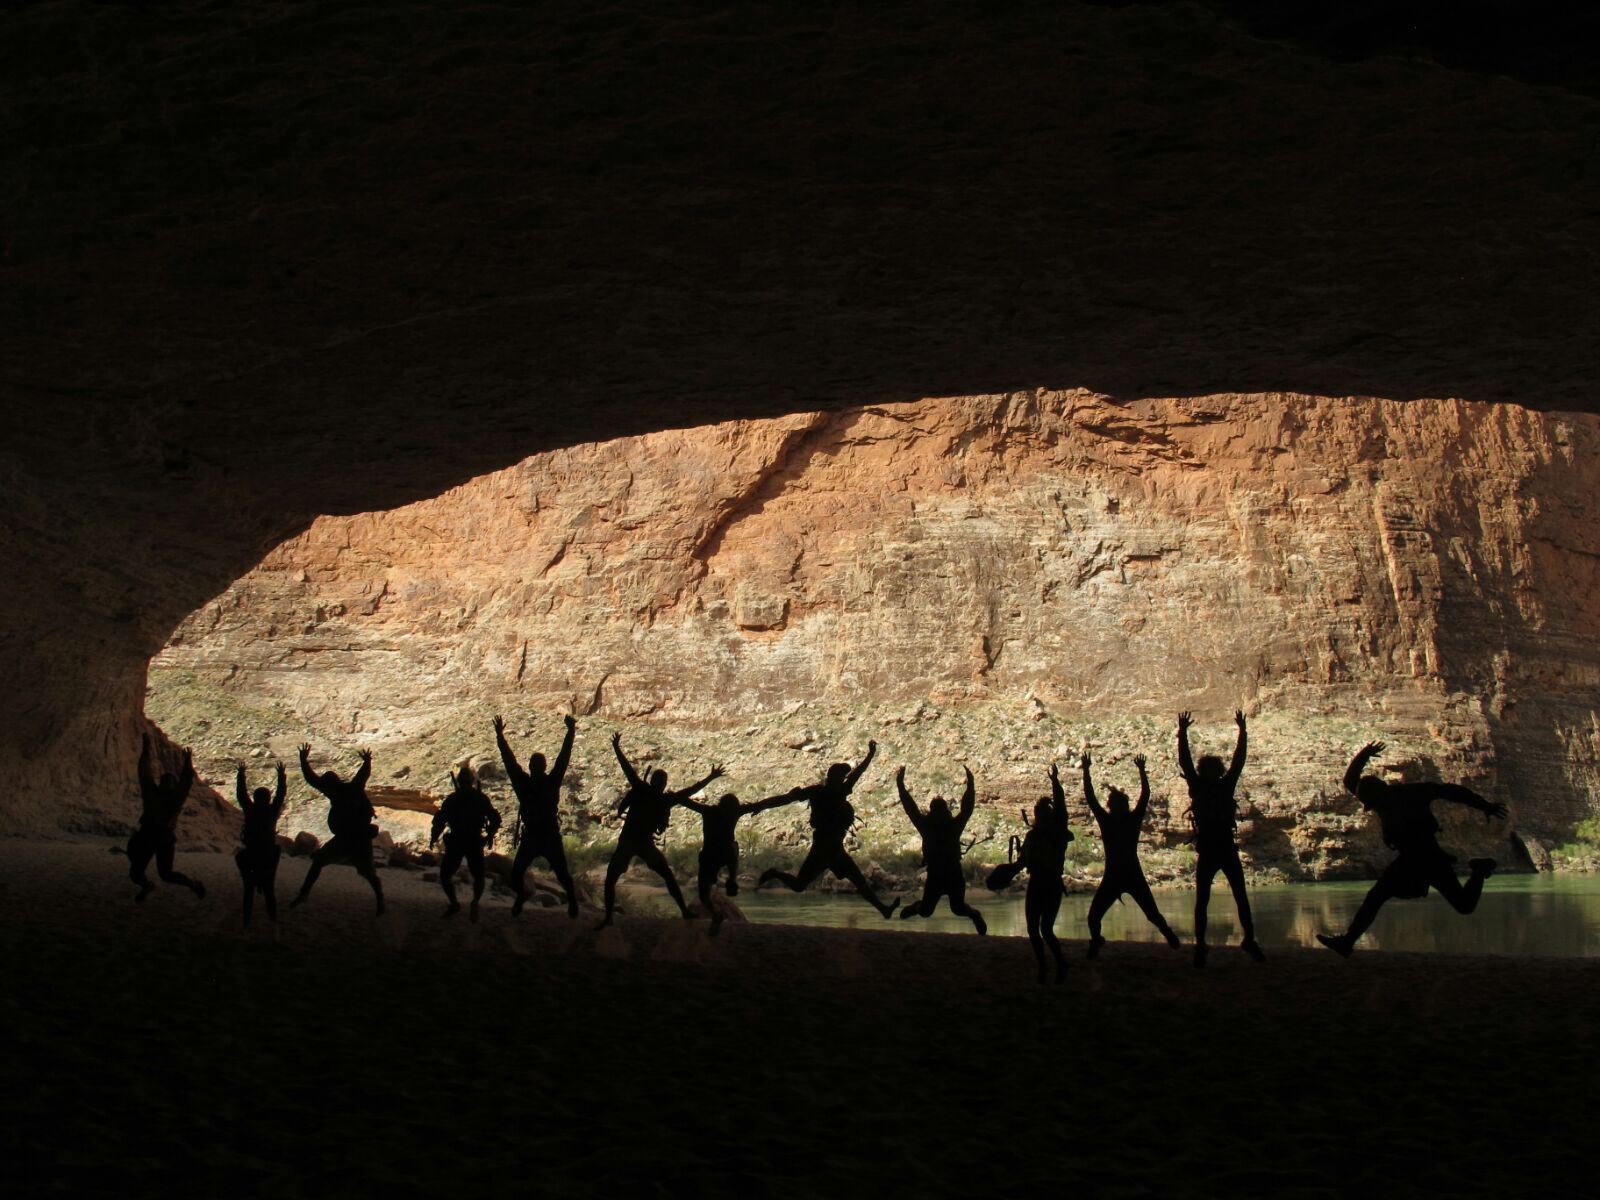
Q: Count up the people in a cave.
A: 13